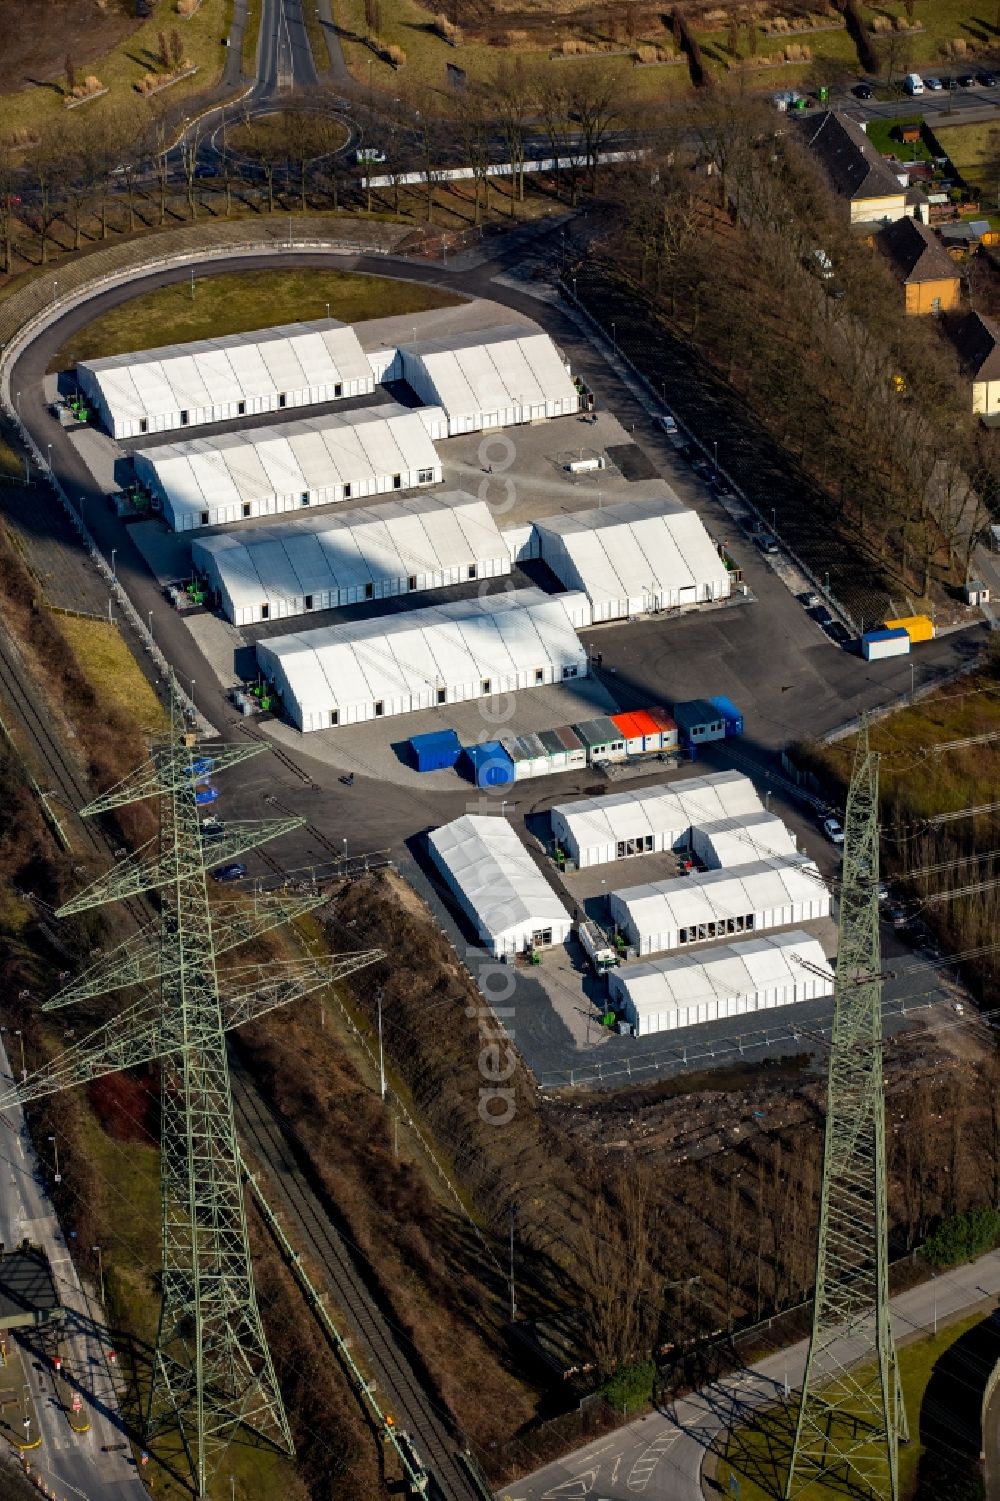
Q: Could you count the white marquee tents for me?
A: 11